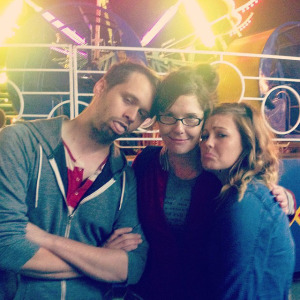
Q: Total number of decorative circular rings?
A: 4